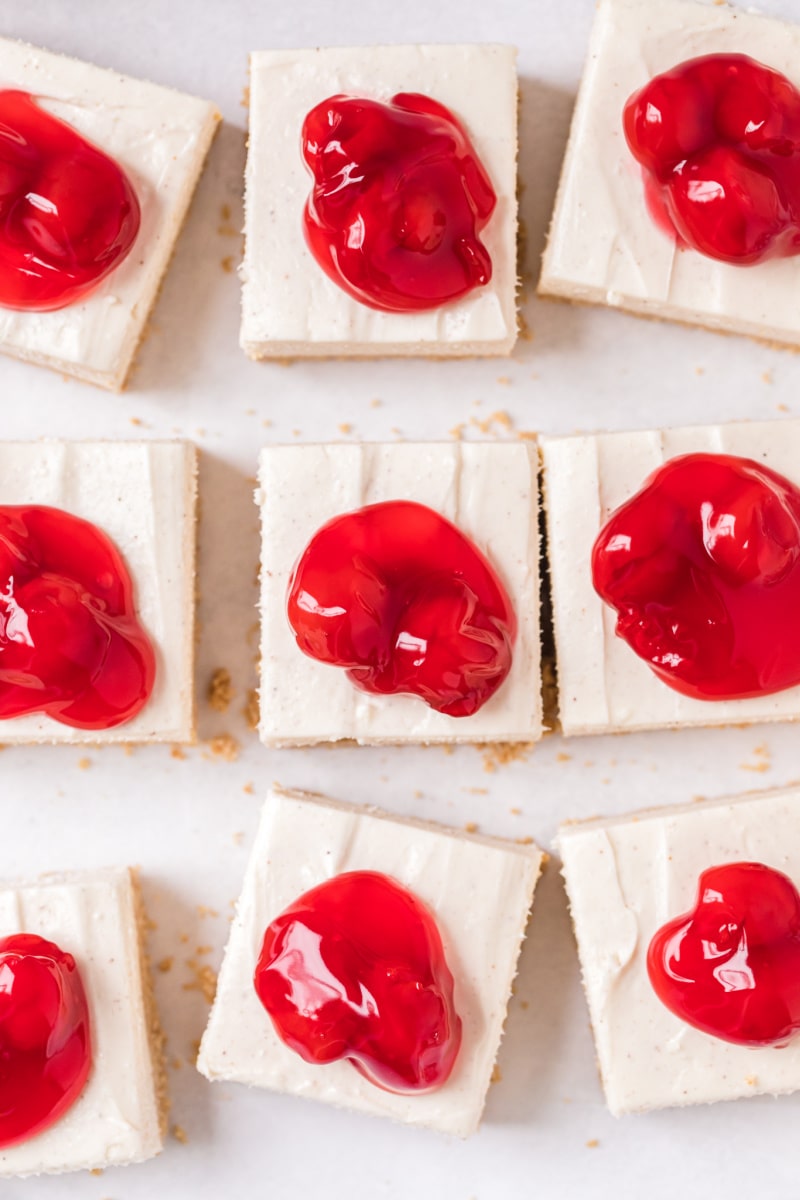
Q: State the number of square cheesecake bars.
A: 9